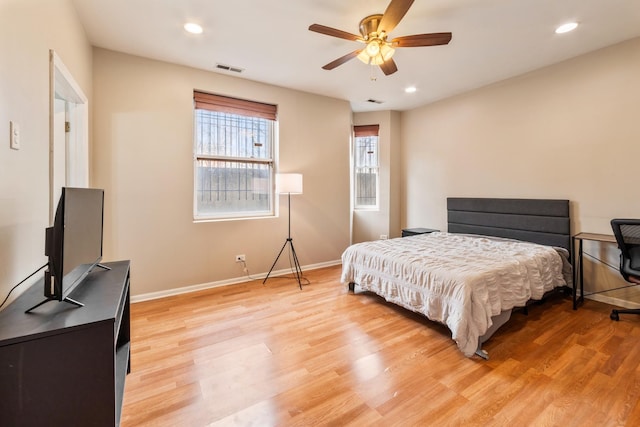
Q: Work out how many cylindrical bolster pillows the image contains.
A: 0